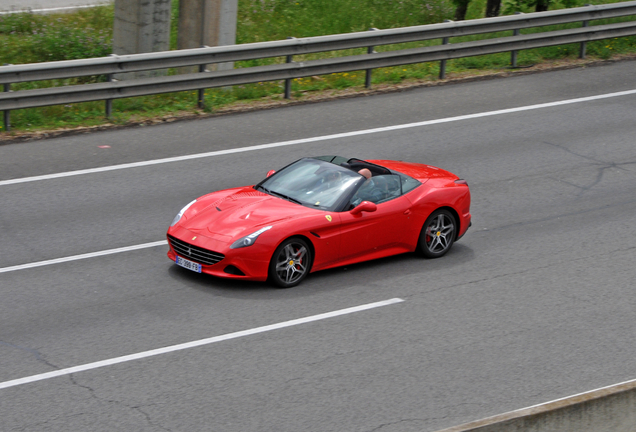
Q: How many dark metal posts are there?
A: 8